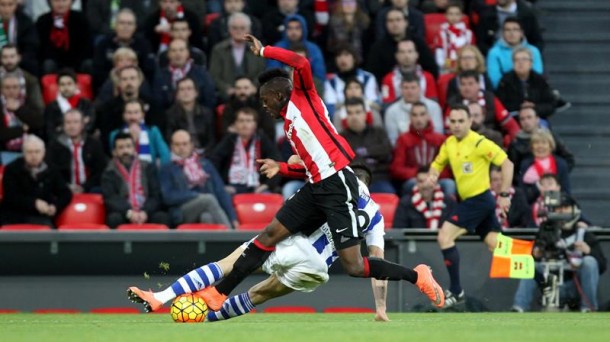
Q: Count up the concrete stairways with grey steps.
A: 1